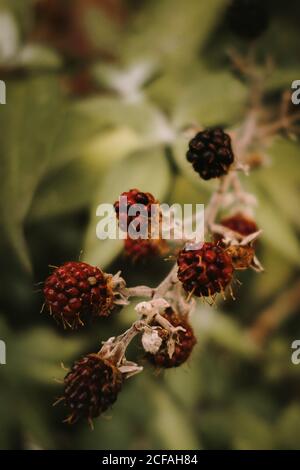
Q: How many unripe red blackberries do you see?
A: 7